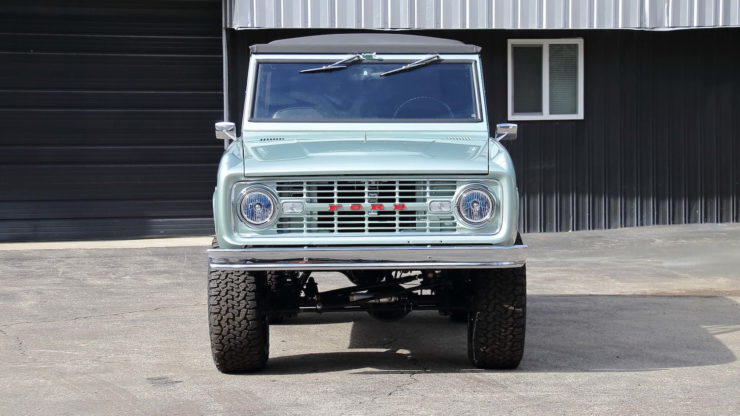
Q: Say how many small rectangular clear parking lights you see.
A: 2